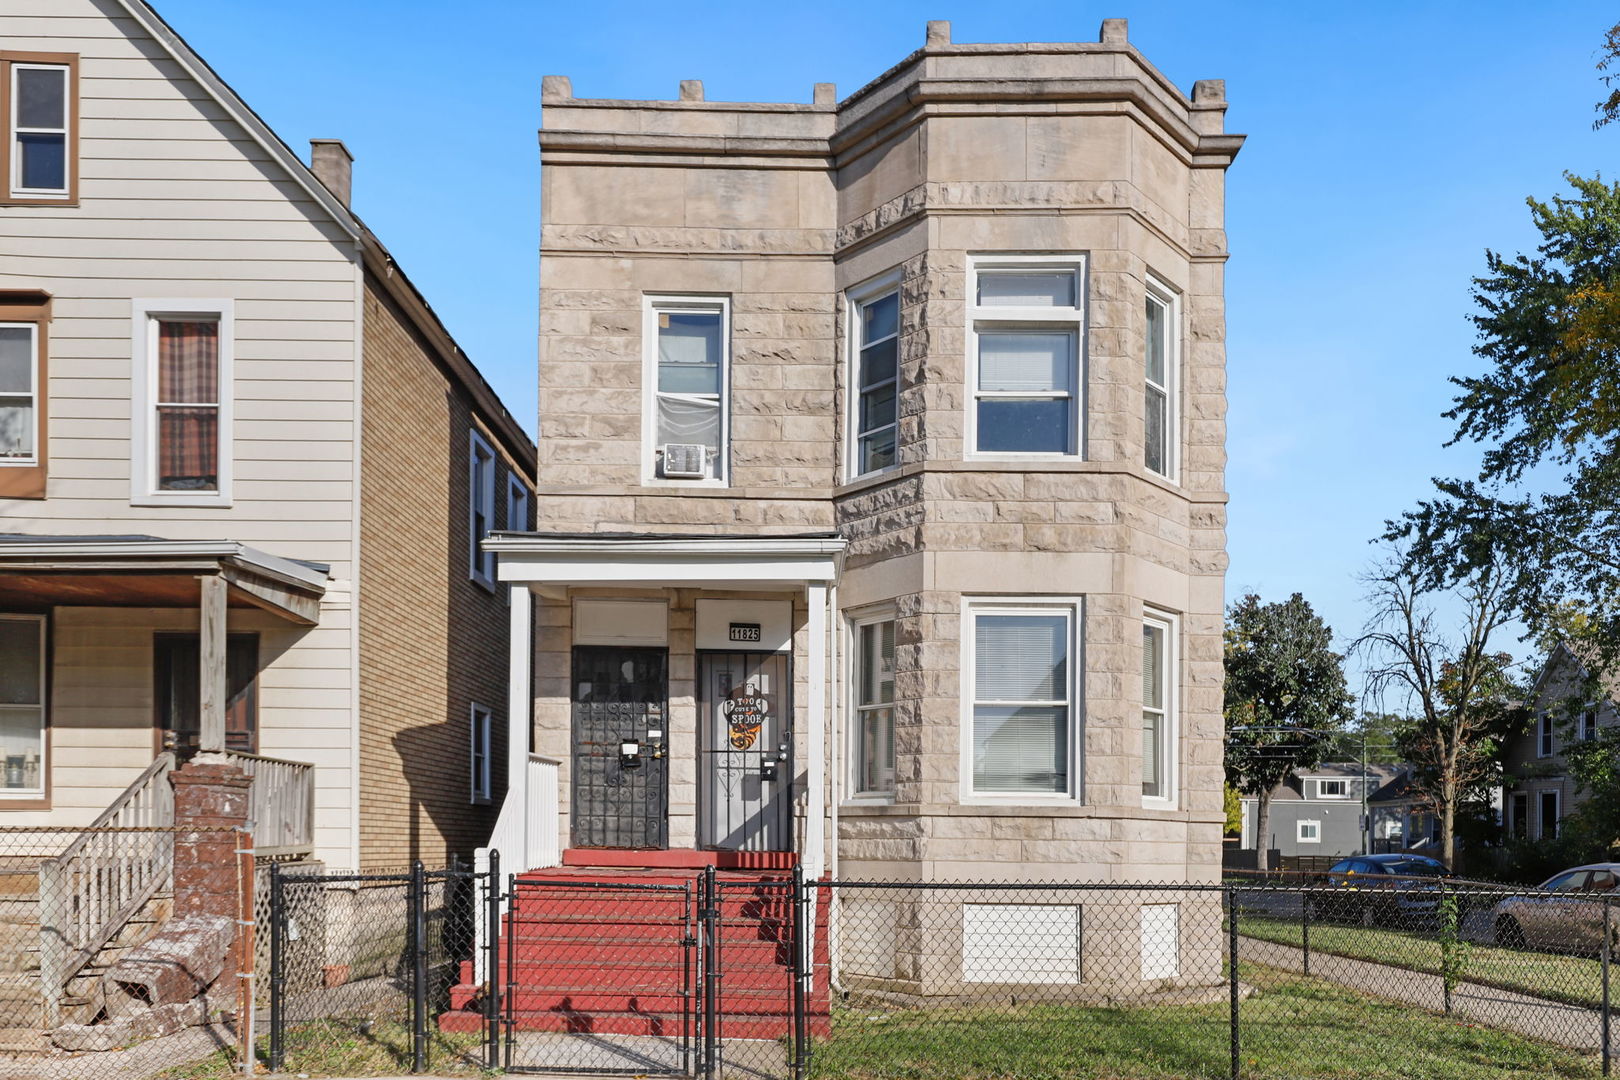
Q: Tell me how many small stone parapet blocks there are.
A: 6